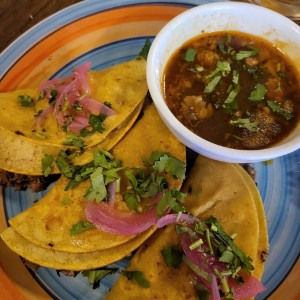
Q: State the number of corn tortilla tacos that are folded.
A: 3